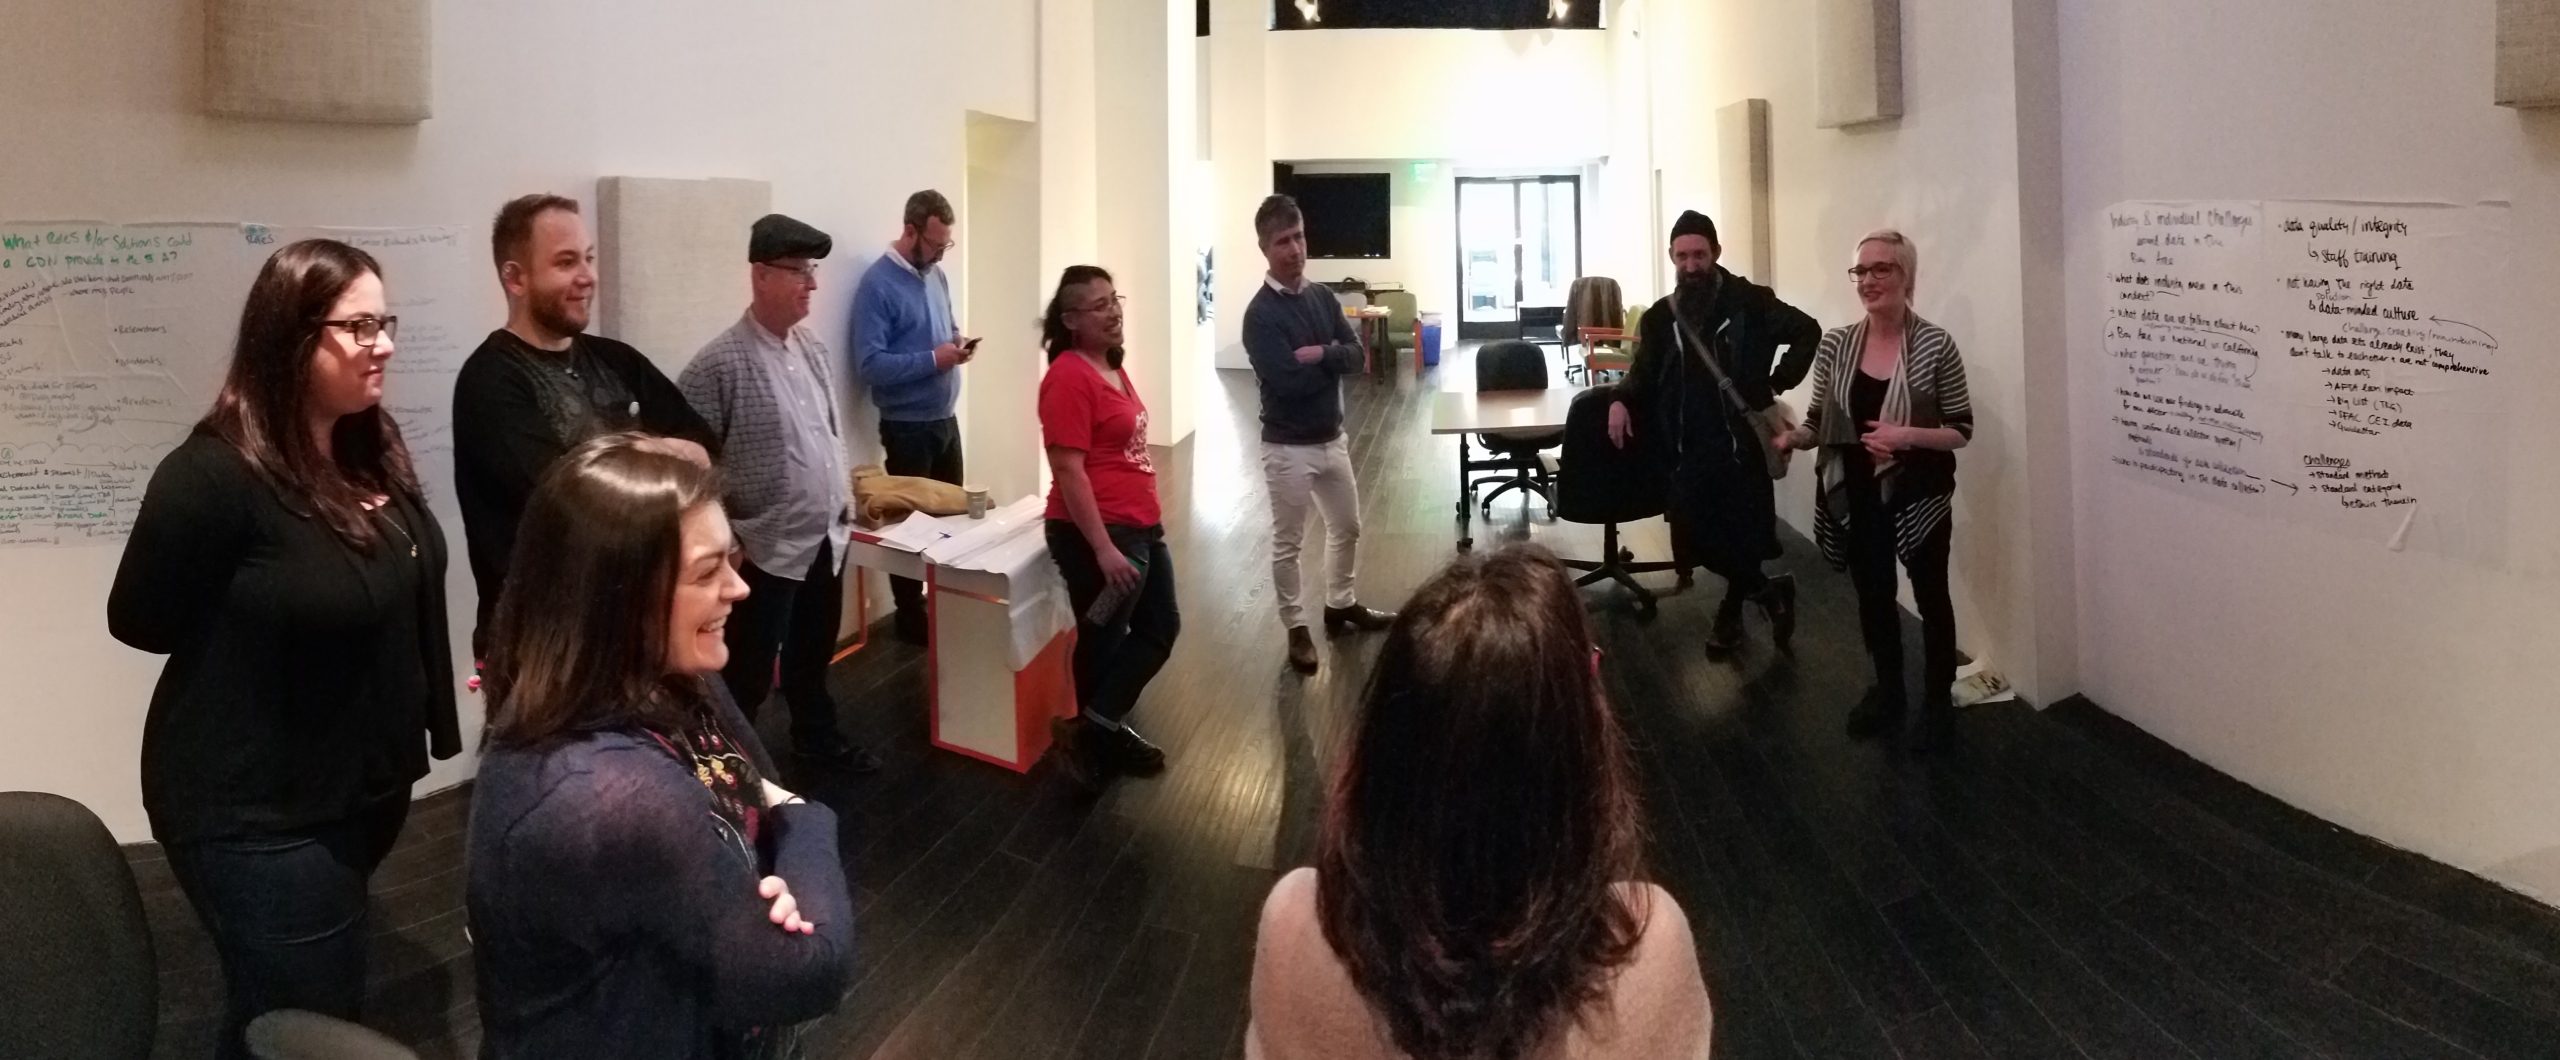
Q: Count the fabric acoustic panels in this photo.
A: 5